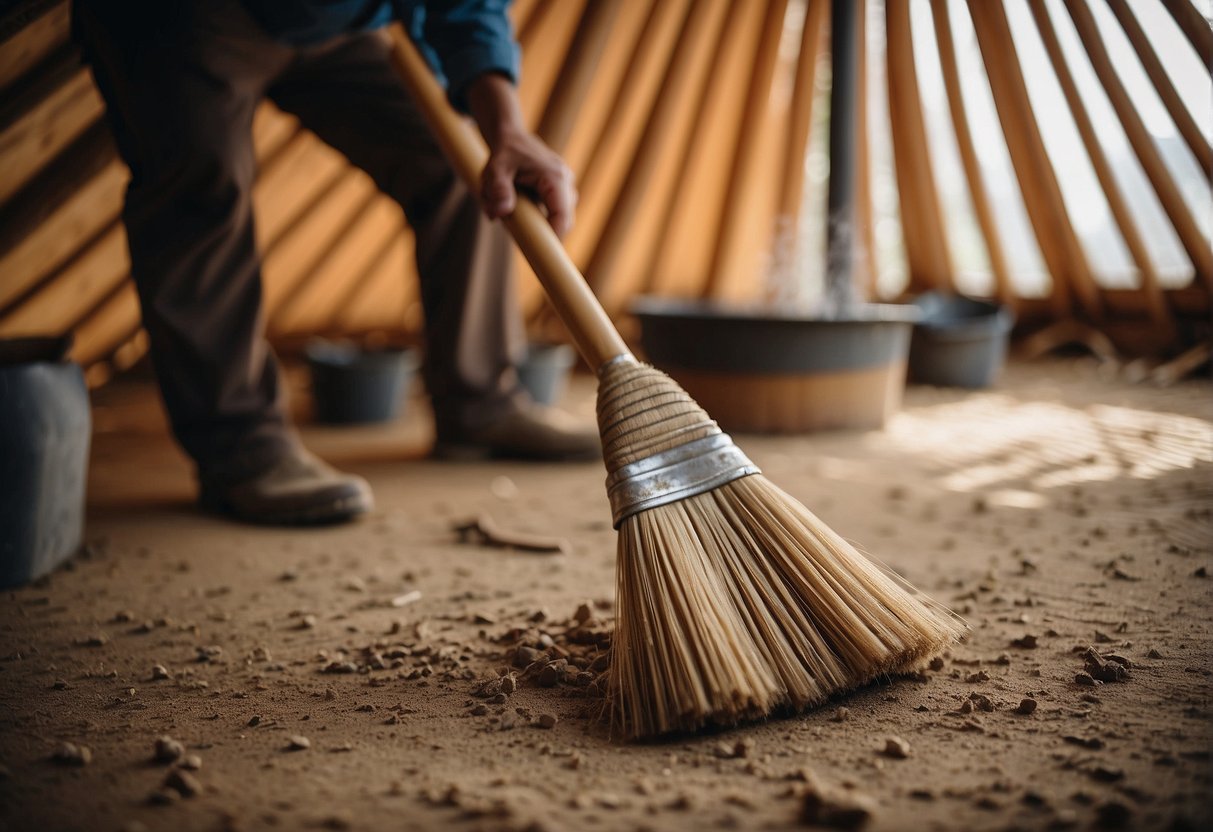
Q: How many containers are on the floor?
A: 5